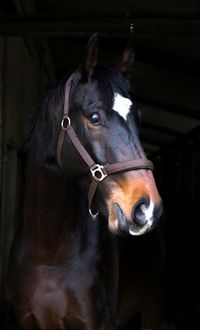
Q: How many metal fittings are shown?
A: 3